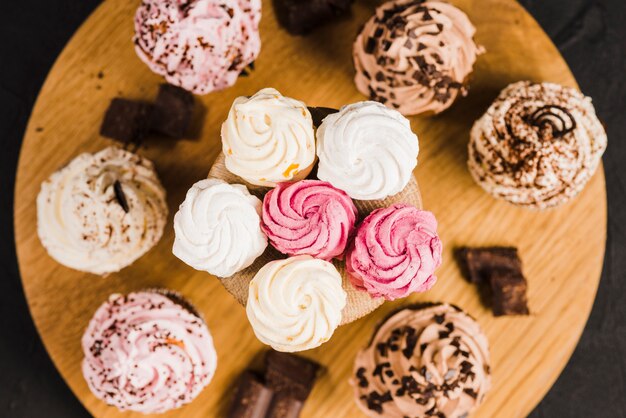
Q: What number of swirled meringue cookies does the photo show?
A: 6